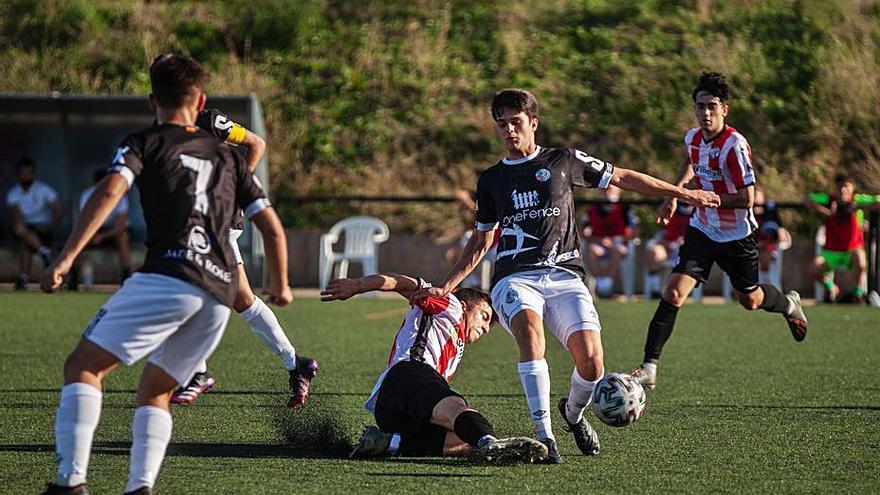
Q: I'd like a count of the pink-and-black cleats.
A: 2